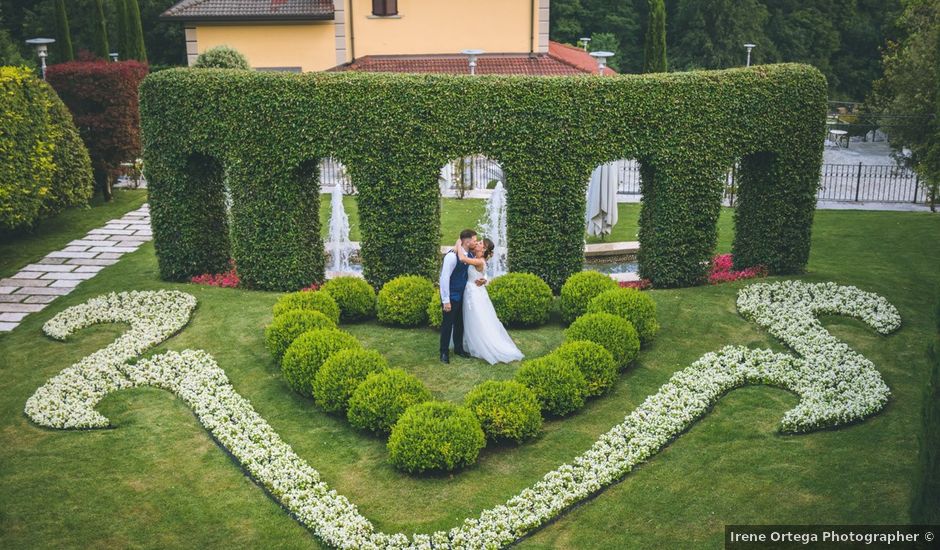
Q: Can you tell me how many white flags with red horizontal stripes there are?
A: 0